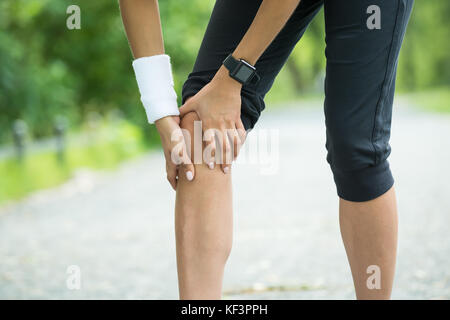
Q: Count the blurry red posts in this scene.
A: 0